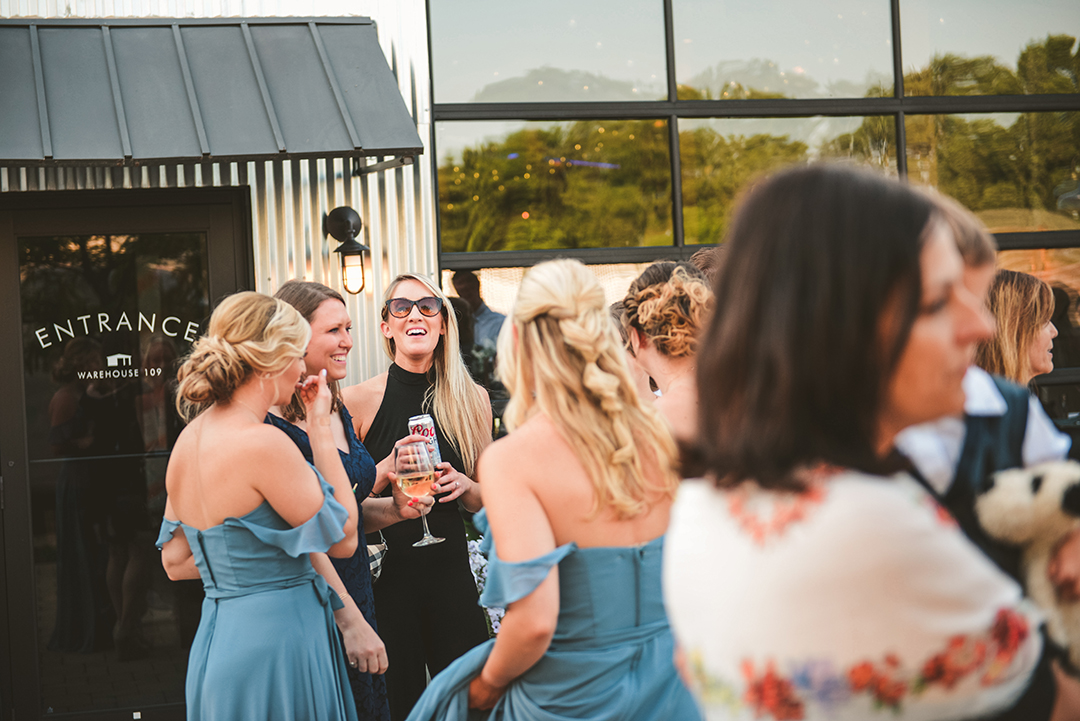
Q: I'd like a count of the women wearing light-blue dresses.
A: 2